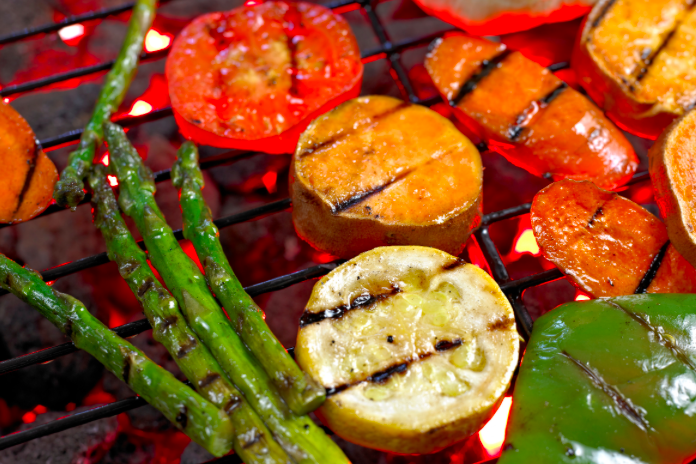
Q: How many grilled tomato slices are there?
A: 1